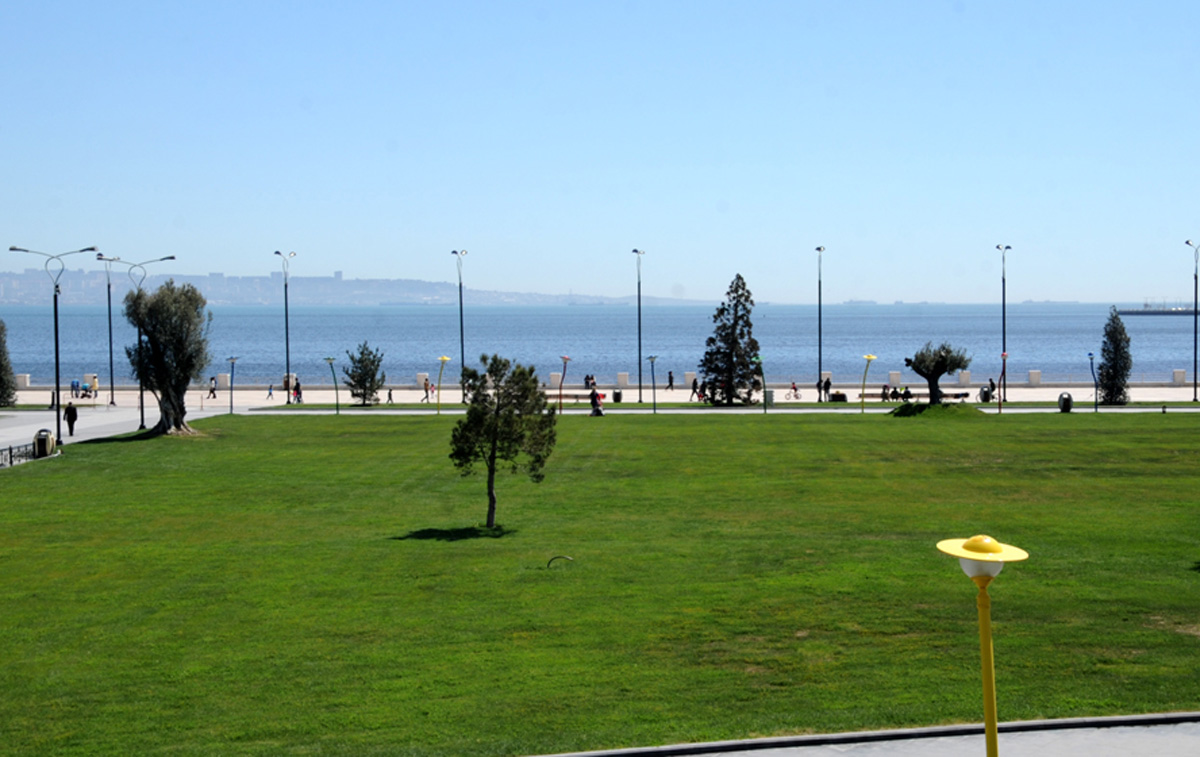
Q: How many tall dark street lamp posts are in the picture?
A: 9